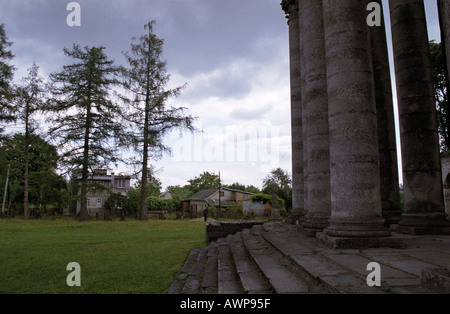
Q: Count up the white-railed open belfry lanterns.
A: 0